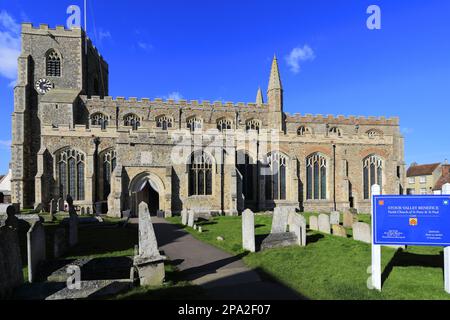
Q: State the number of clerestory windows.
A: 9